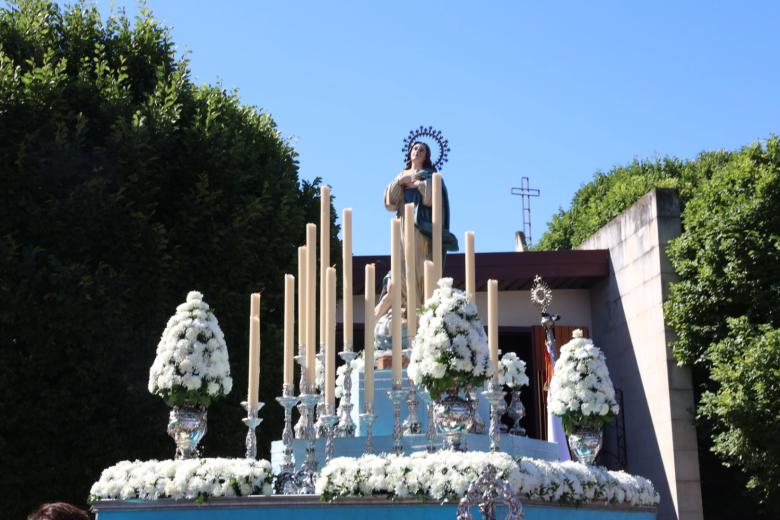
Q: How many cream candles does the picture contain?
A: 15